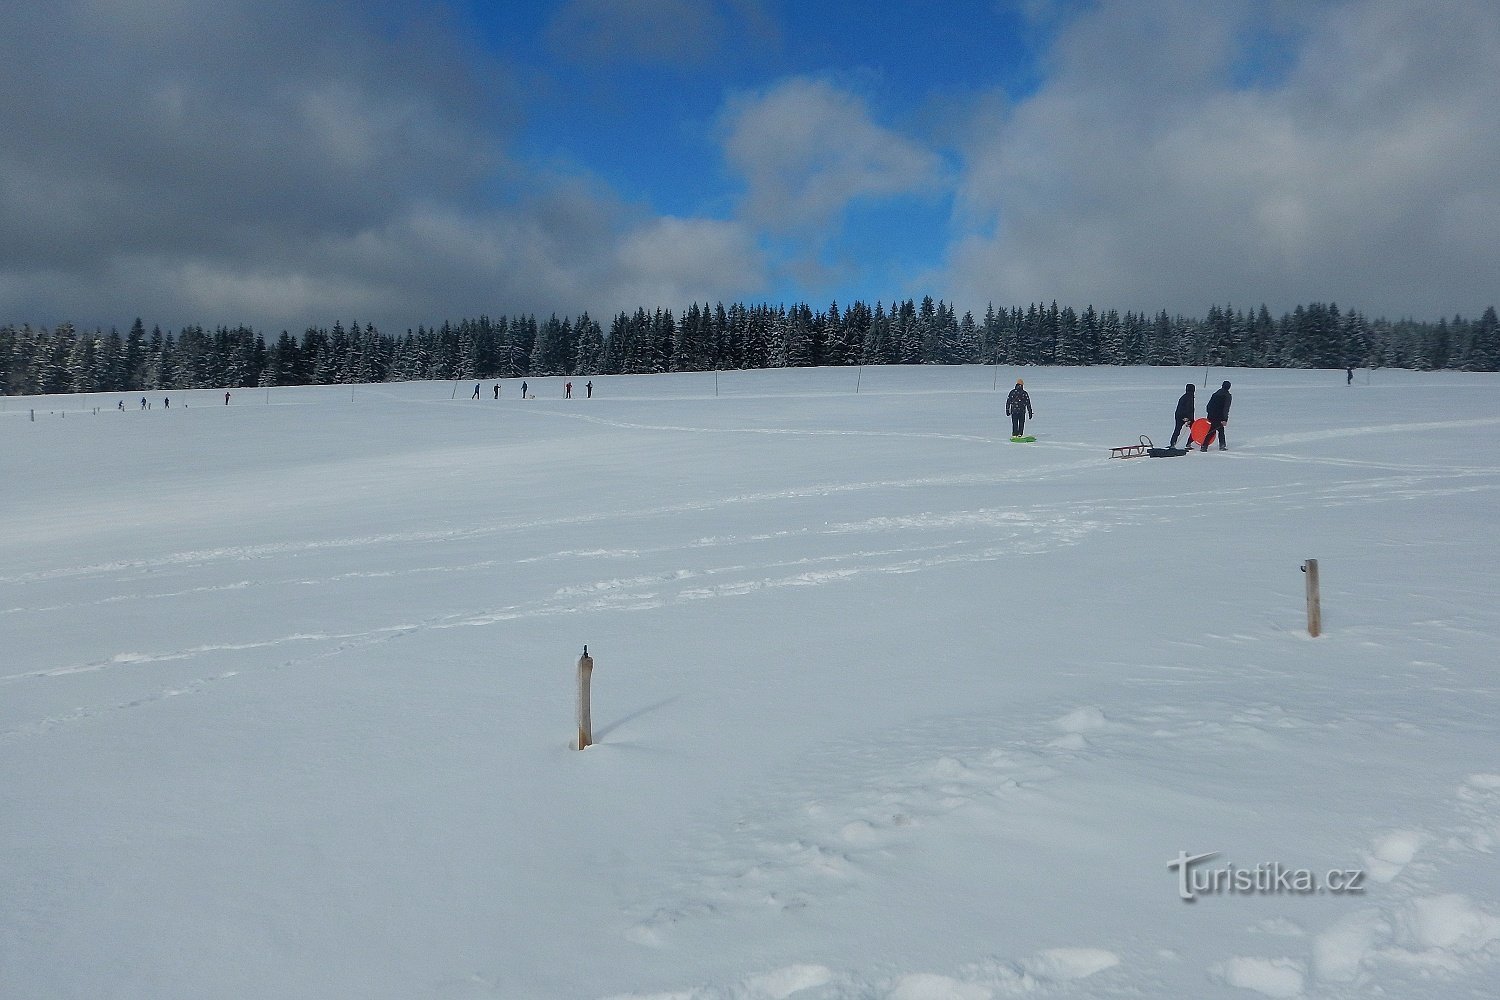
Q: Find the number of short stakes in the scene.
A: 2